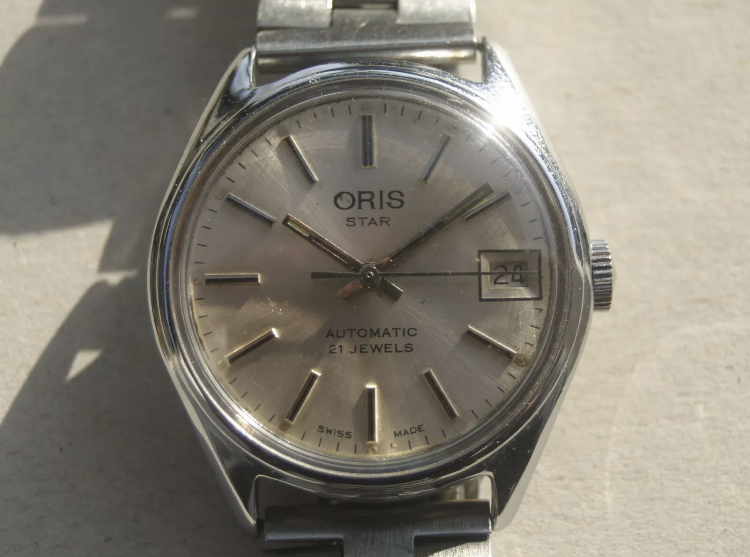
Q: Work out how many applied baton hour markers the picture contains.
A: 11